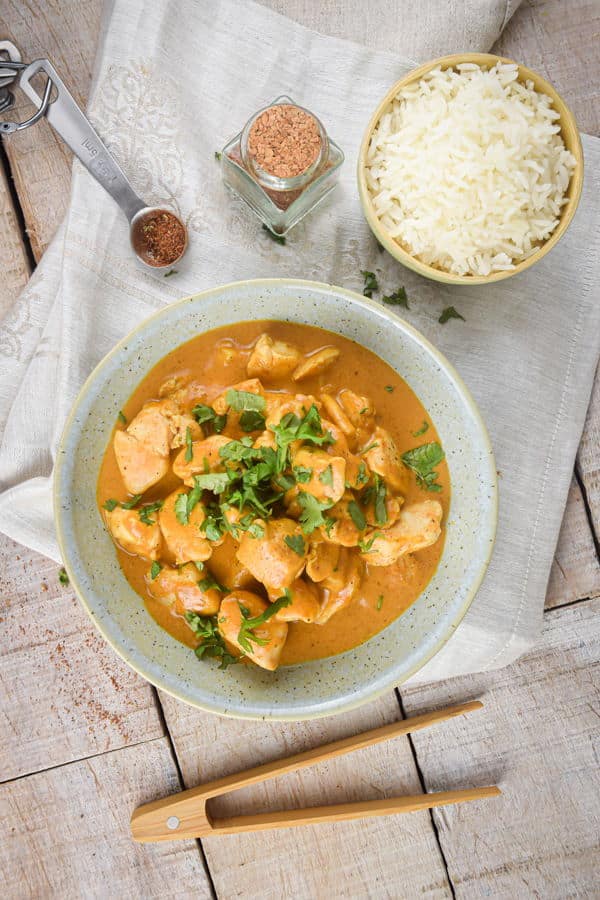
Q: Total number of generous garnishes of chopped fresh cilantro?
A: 1